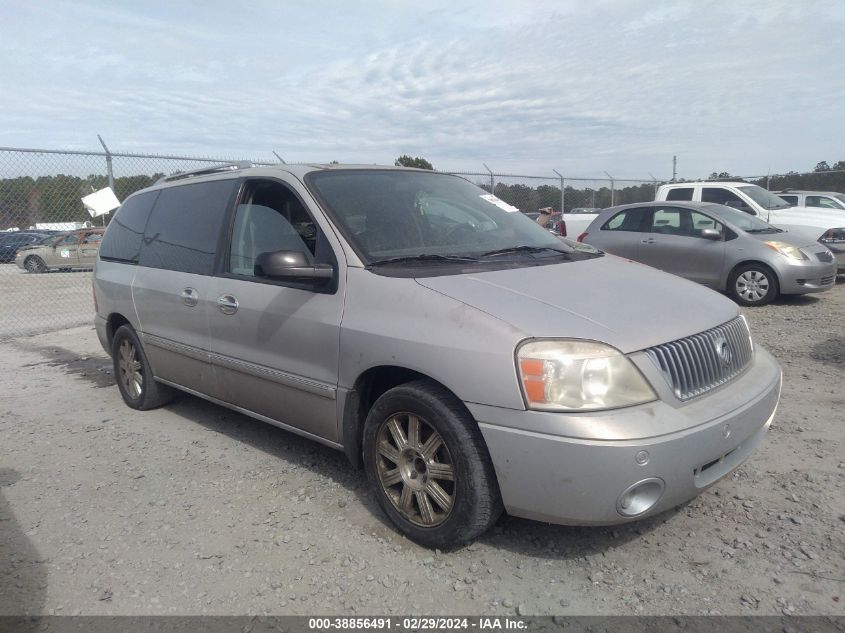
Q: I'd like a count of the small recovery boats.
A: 0